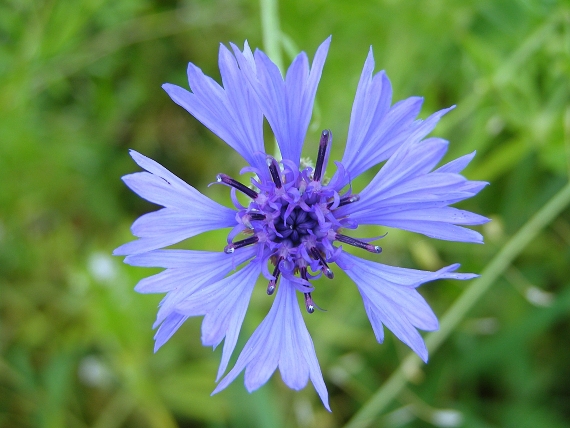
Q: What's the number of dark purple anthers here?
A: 10